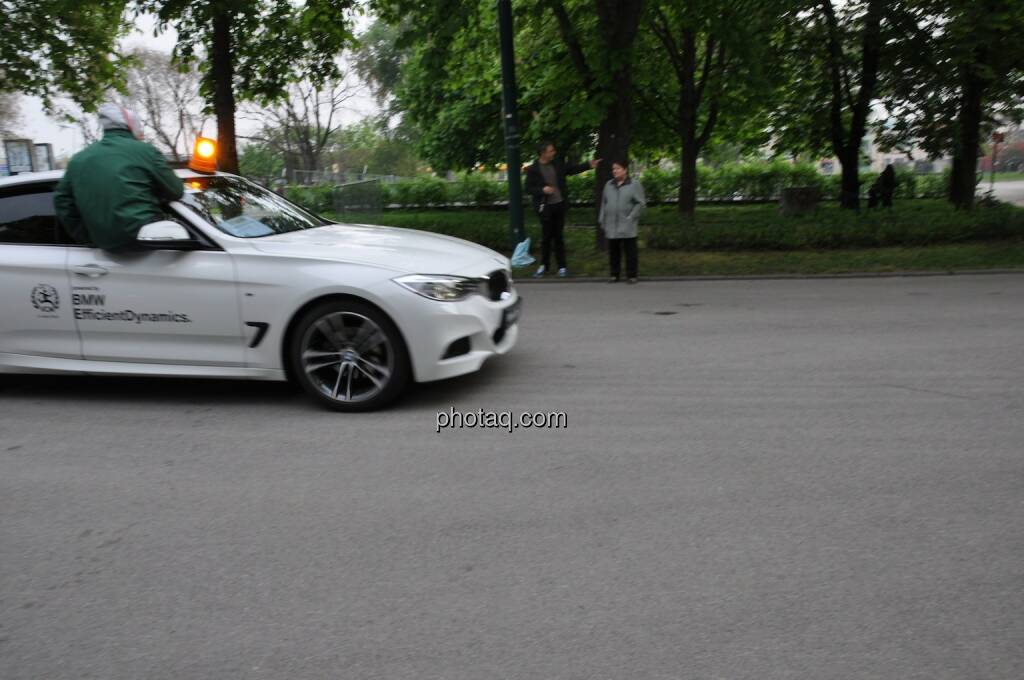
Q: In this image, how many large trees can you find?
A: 5